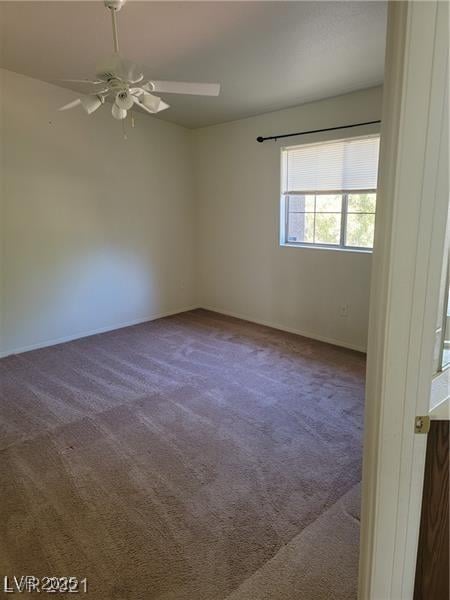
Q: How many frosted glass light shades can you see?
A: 4